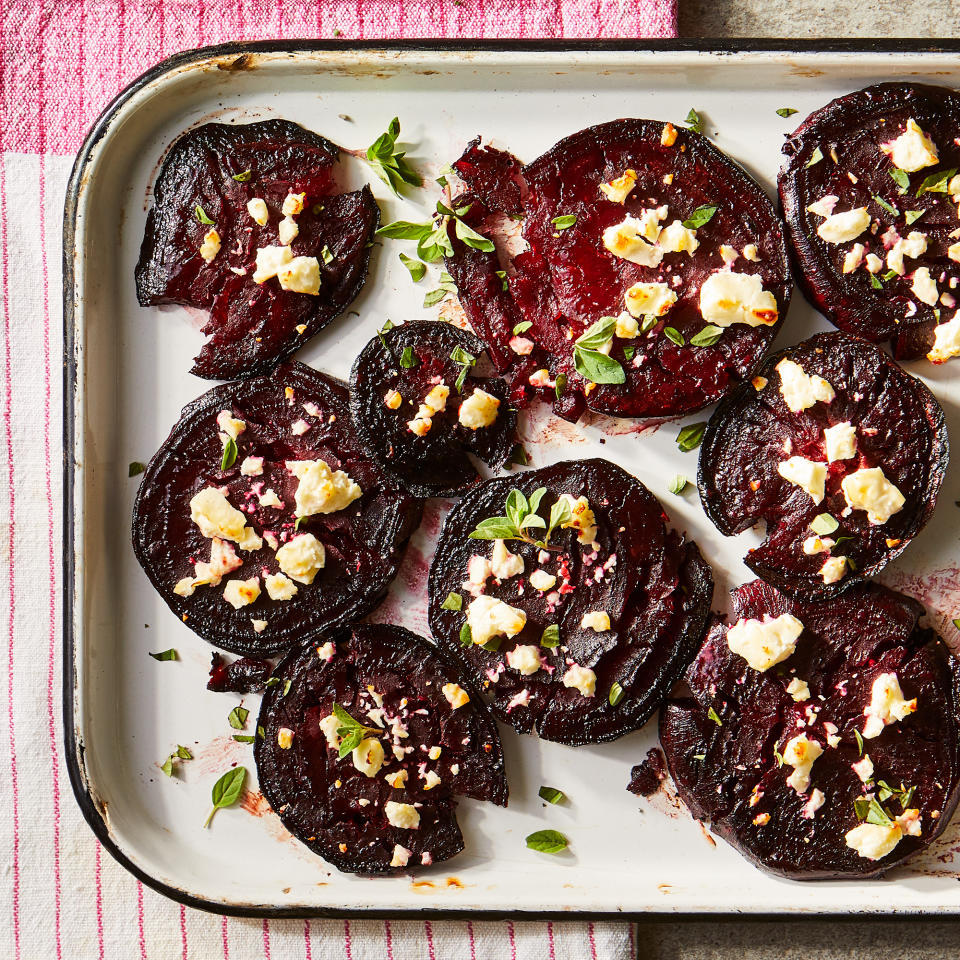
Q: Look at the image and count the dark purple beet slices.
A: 9